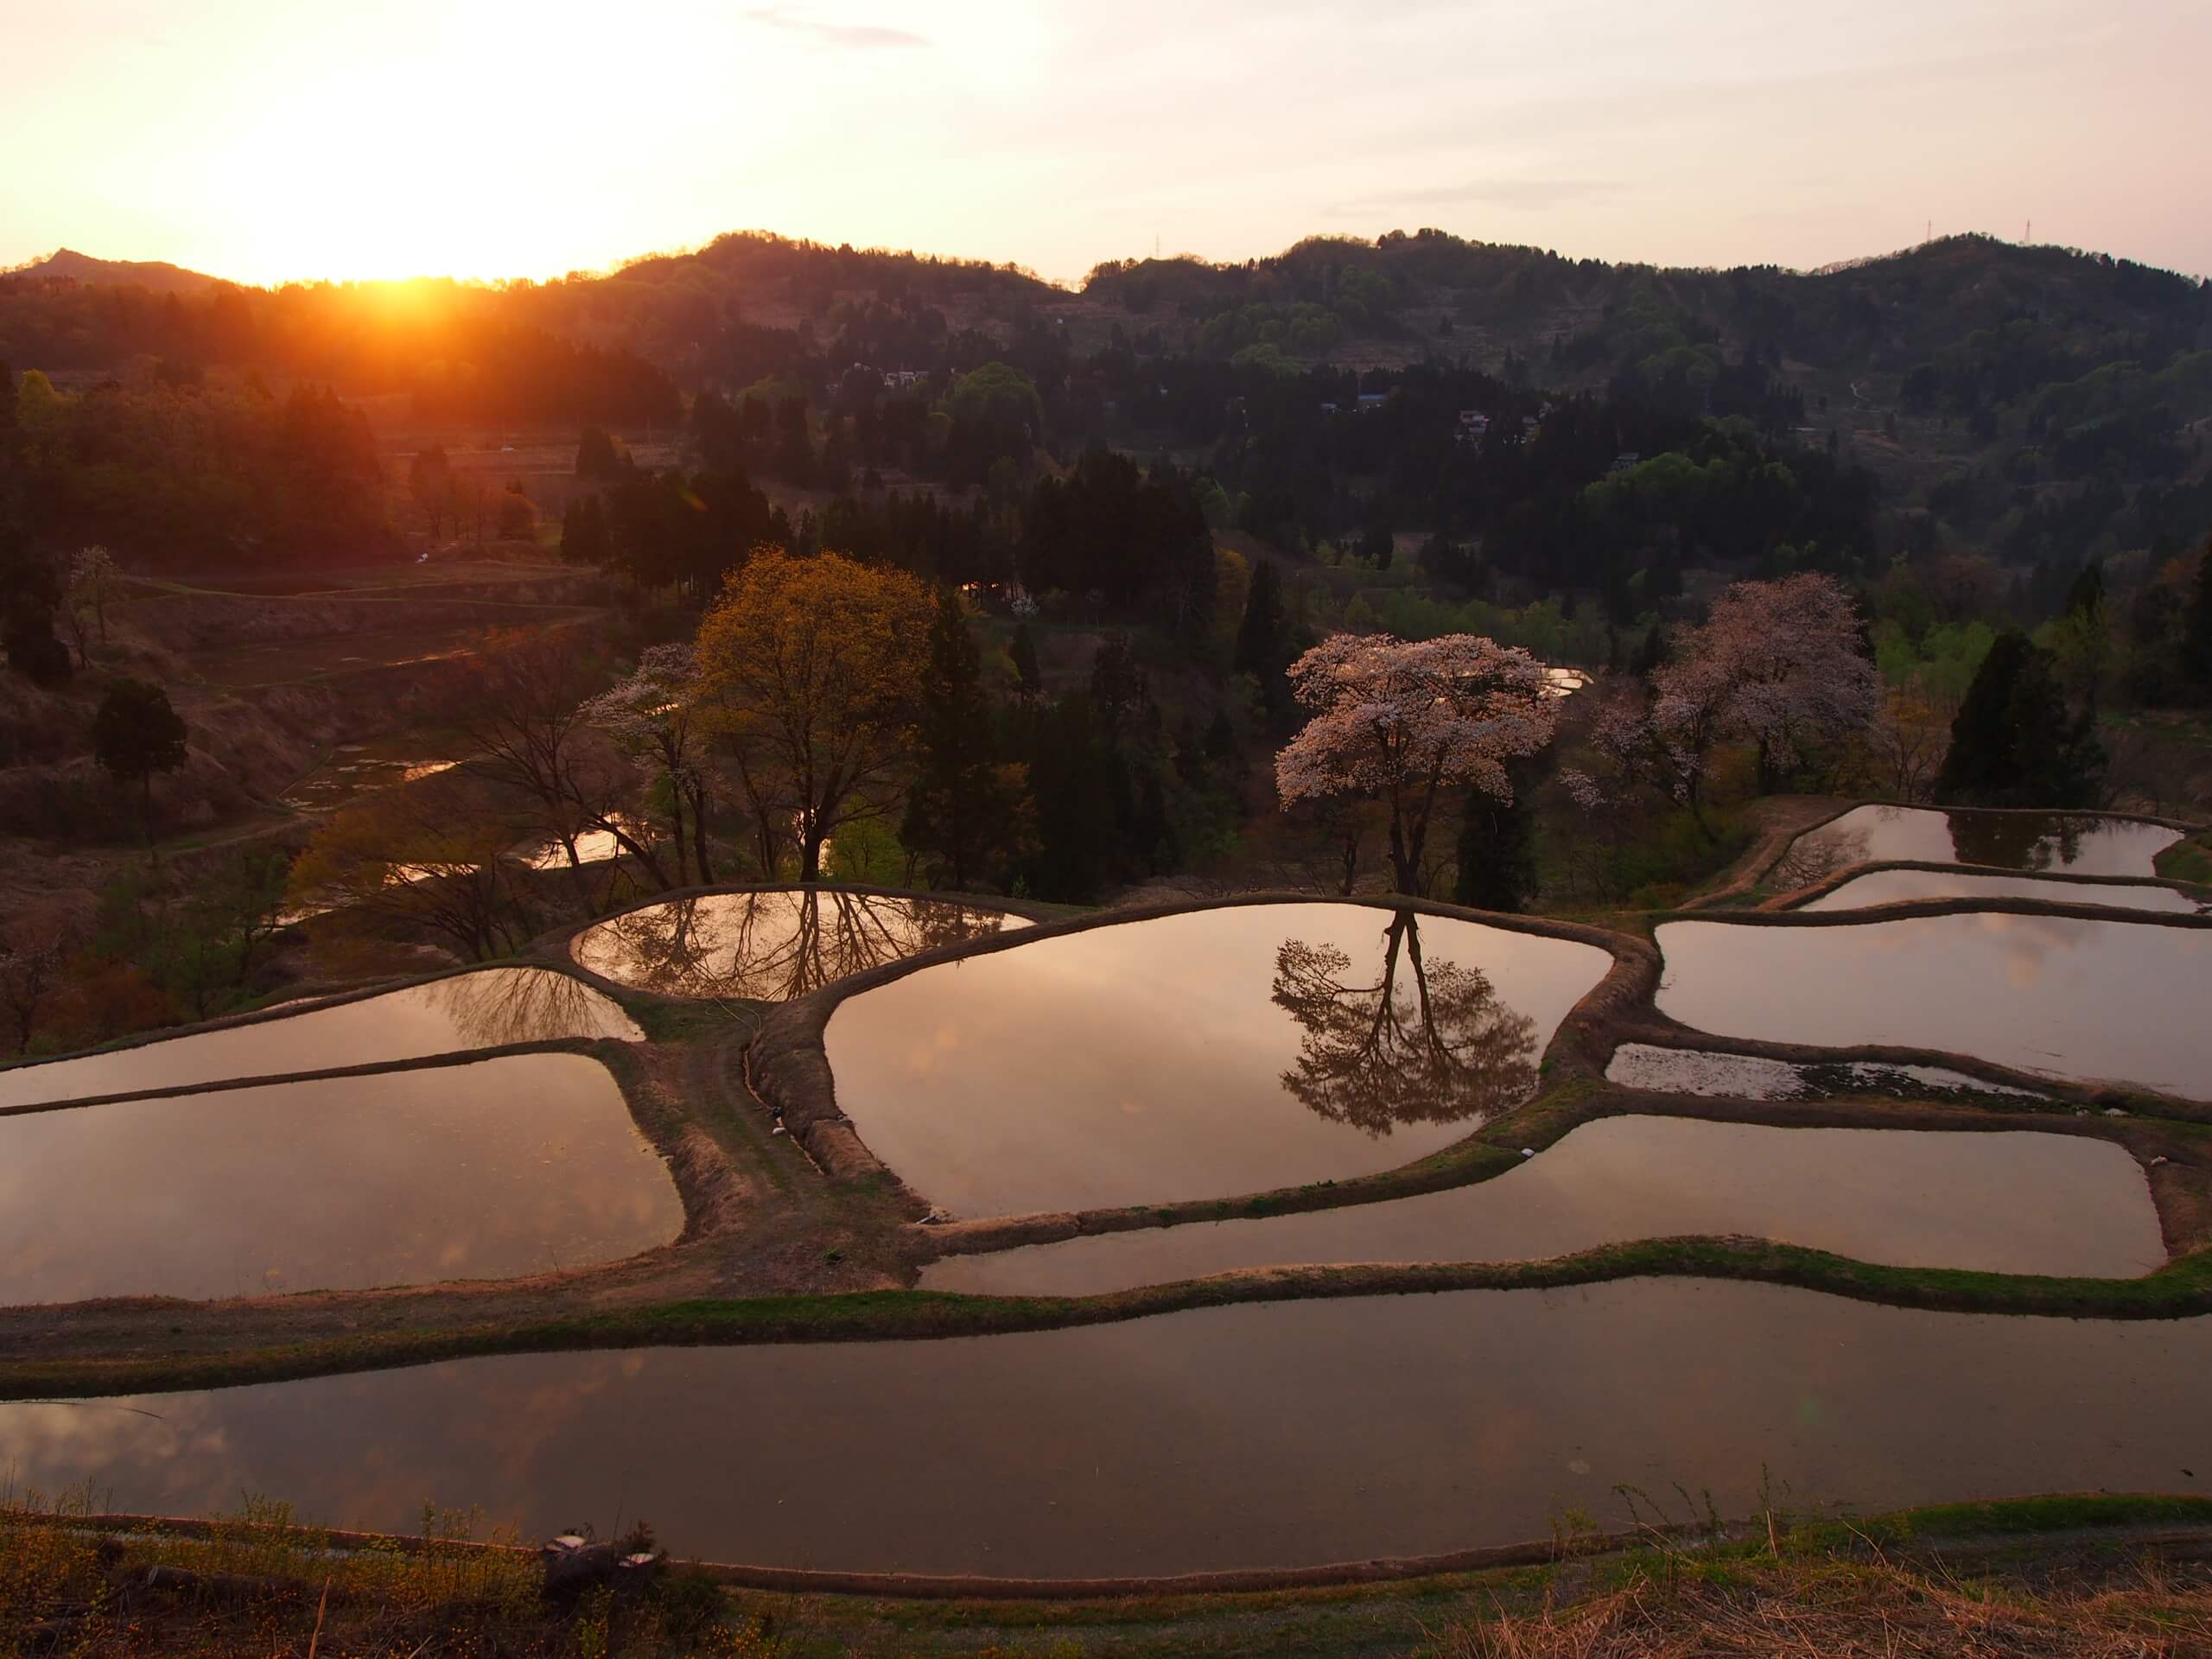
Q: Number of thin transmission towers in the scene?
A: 3